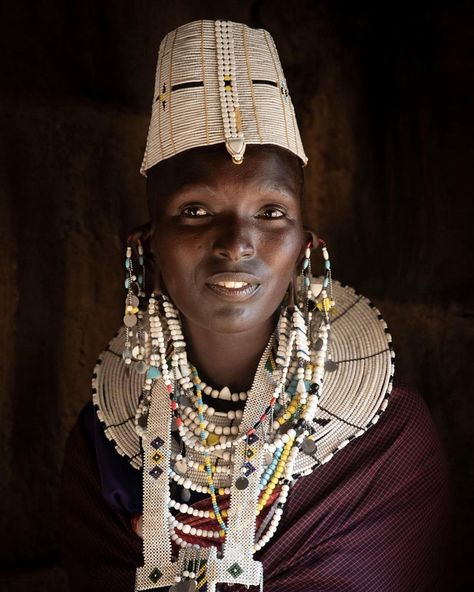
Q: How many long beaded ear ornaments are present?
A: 2